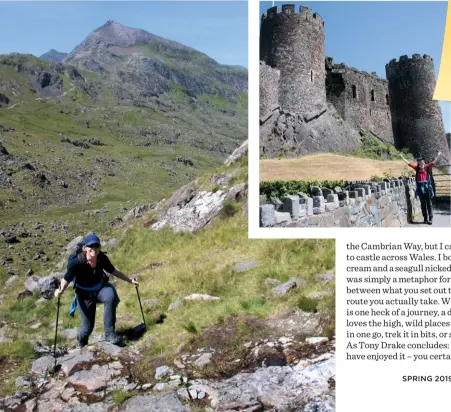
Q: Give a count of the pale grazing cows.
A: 0